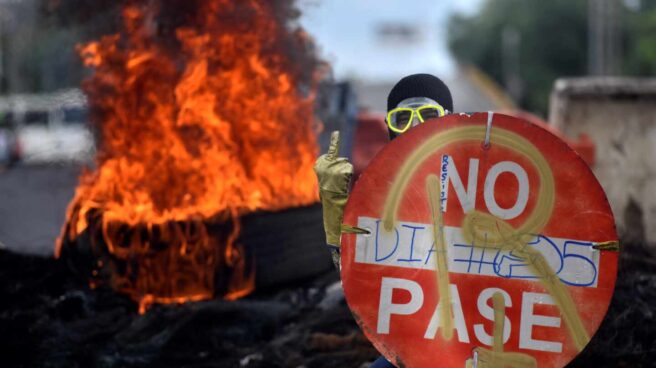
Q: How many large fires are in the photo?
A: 1